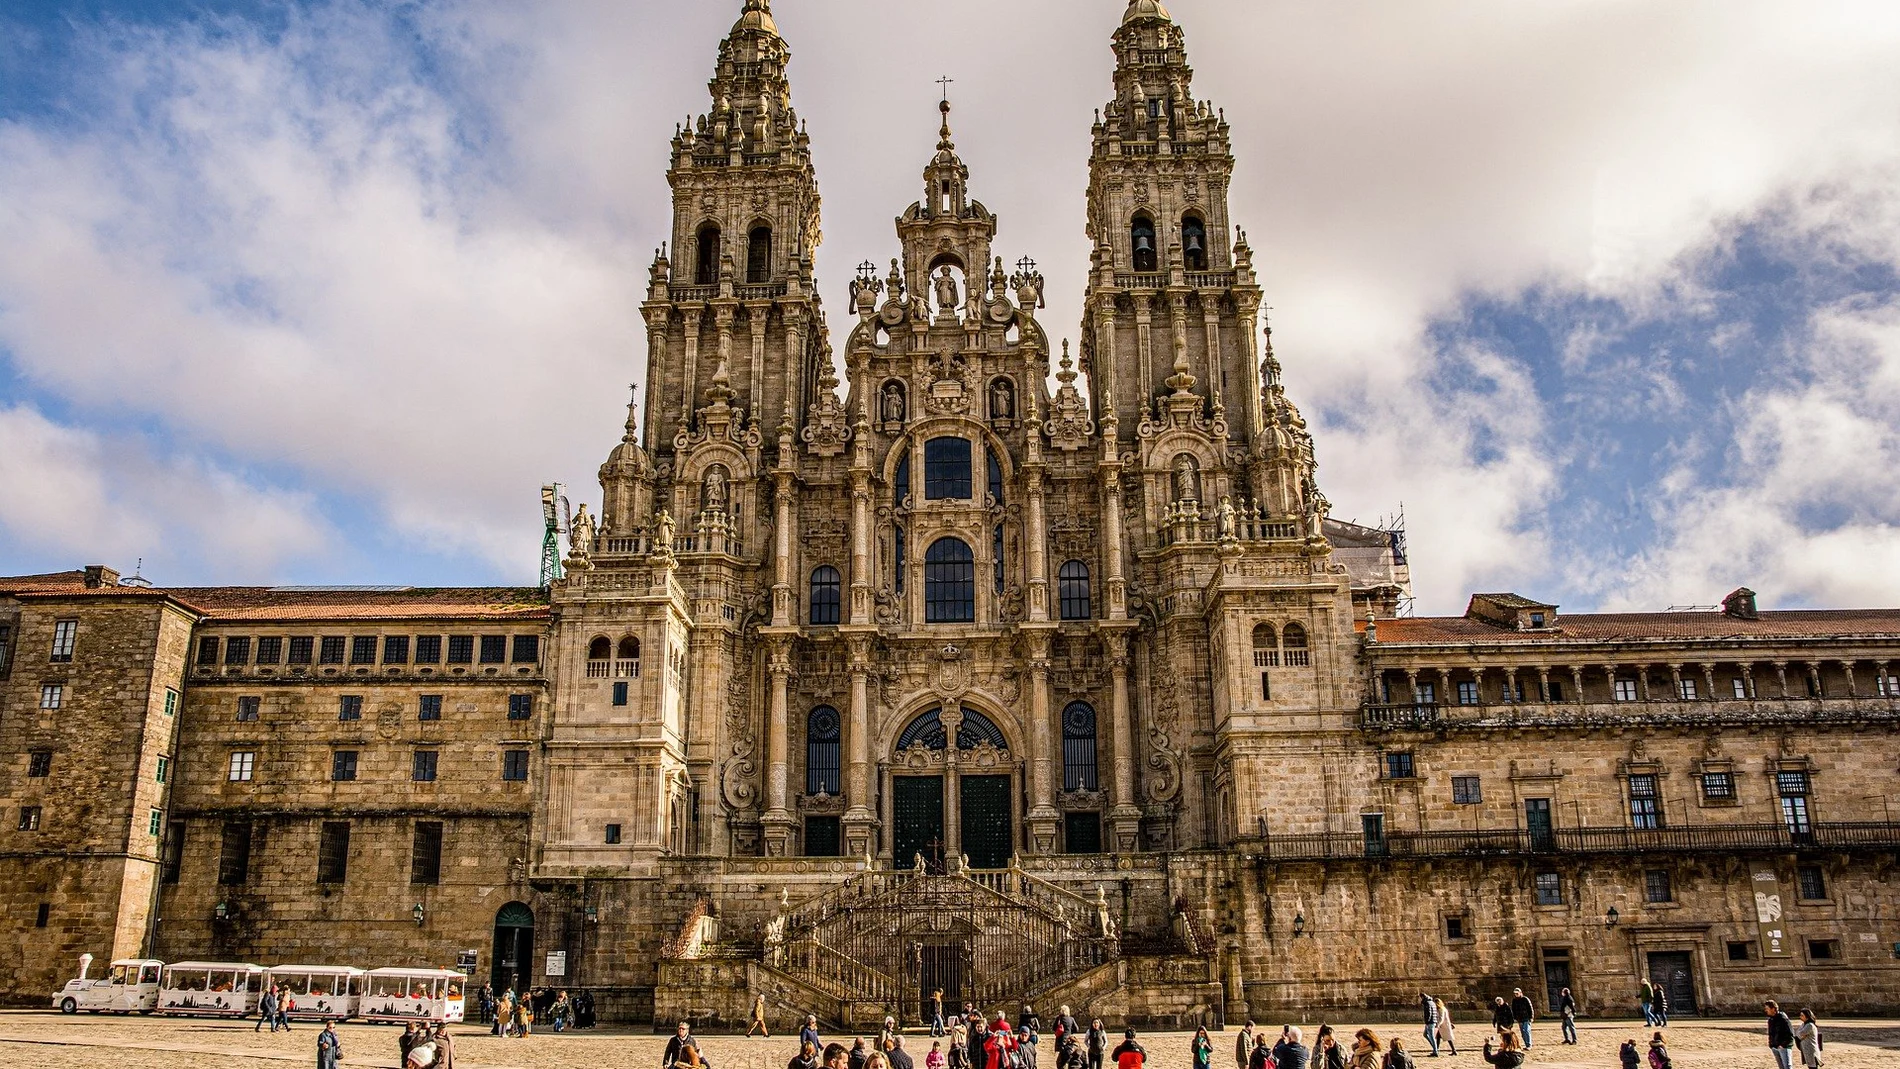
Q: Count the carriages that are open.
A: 3